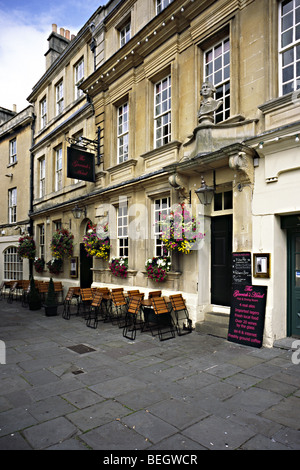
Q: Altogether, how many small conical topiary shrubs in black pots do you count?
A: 2